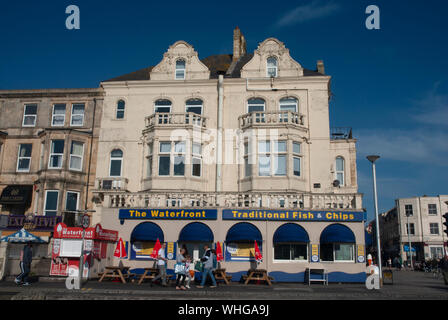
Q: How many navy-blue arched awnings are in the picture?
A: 5